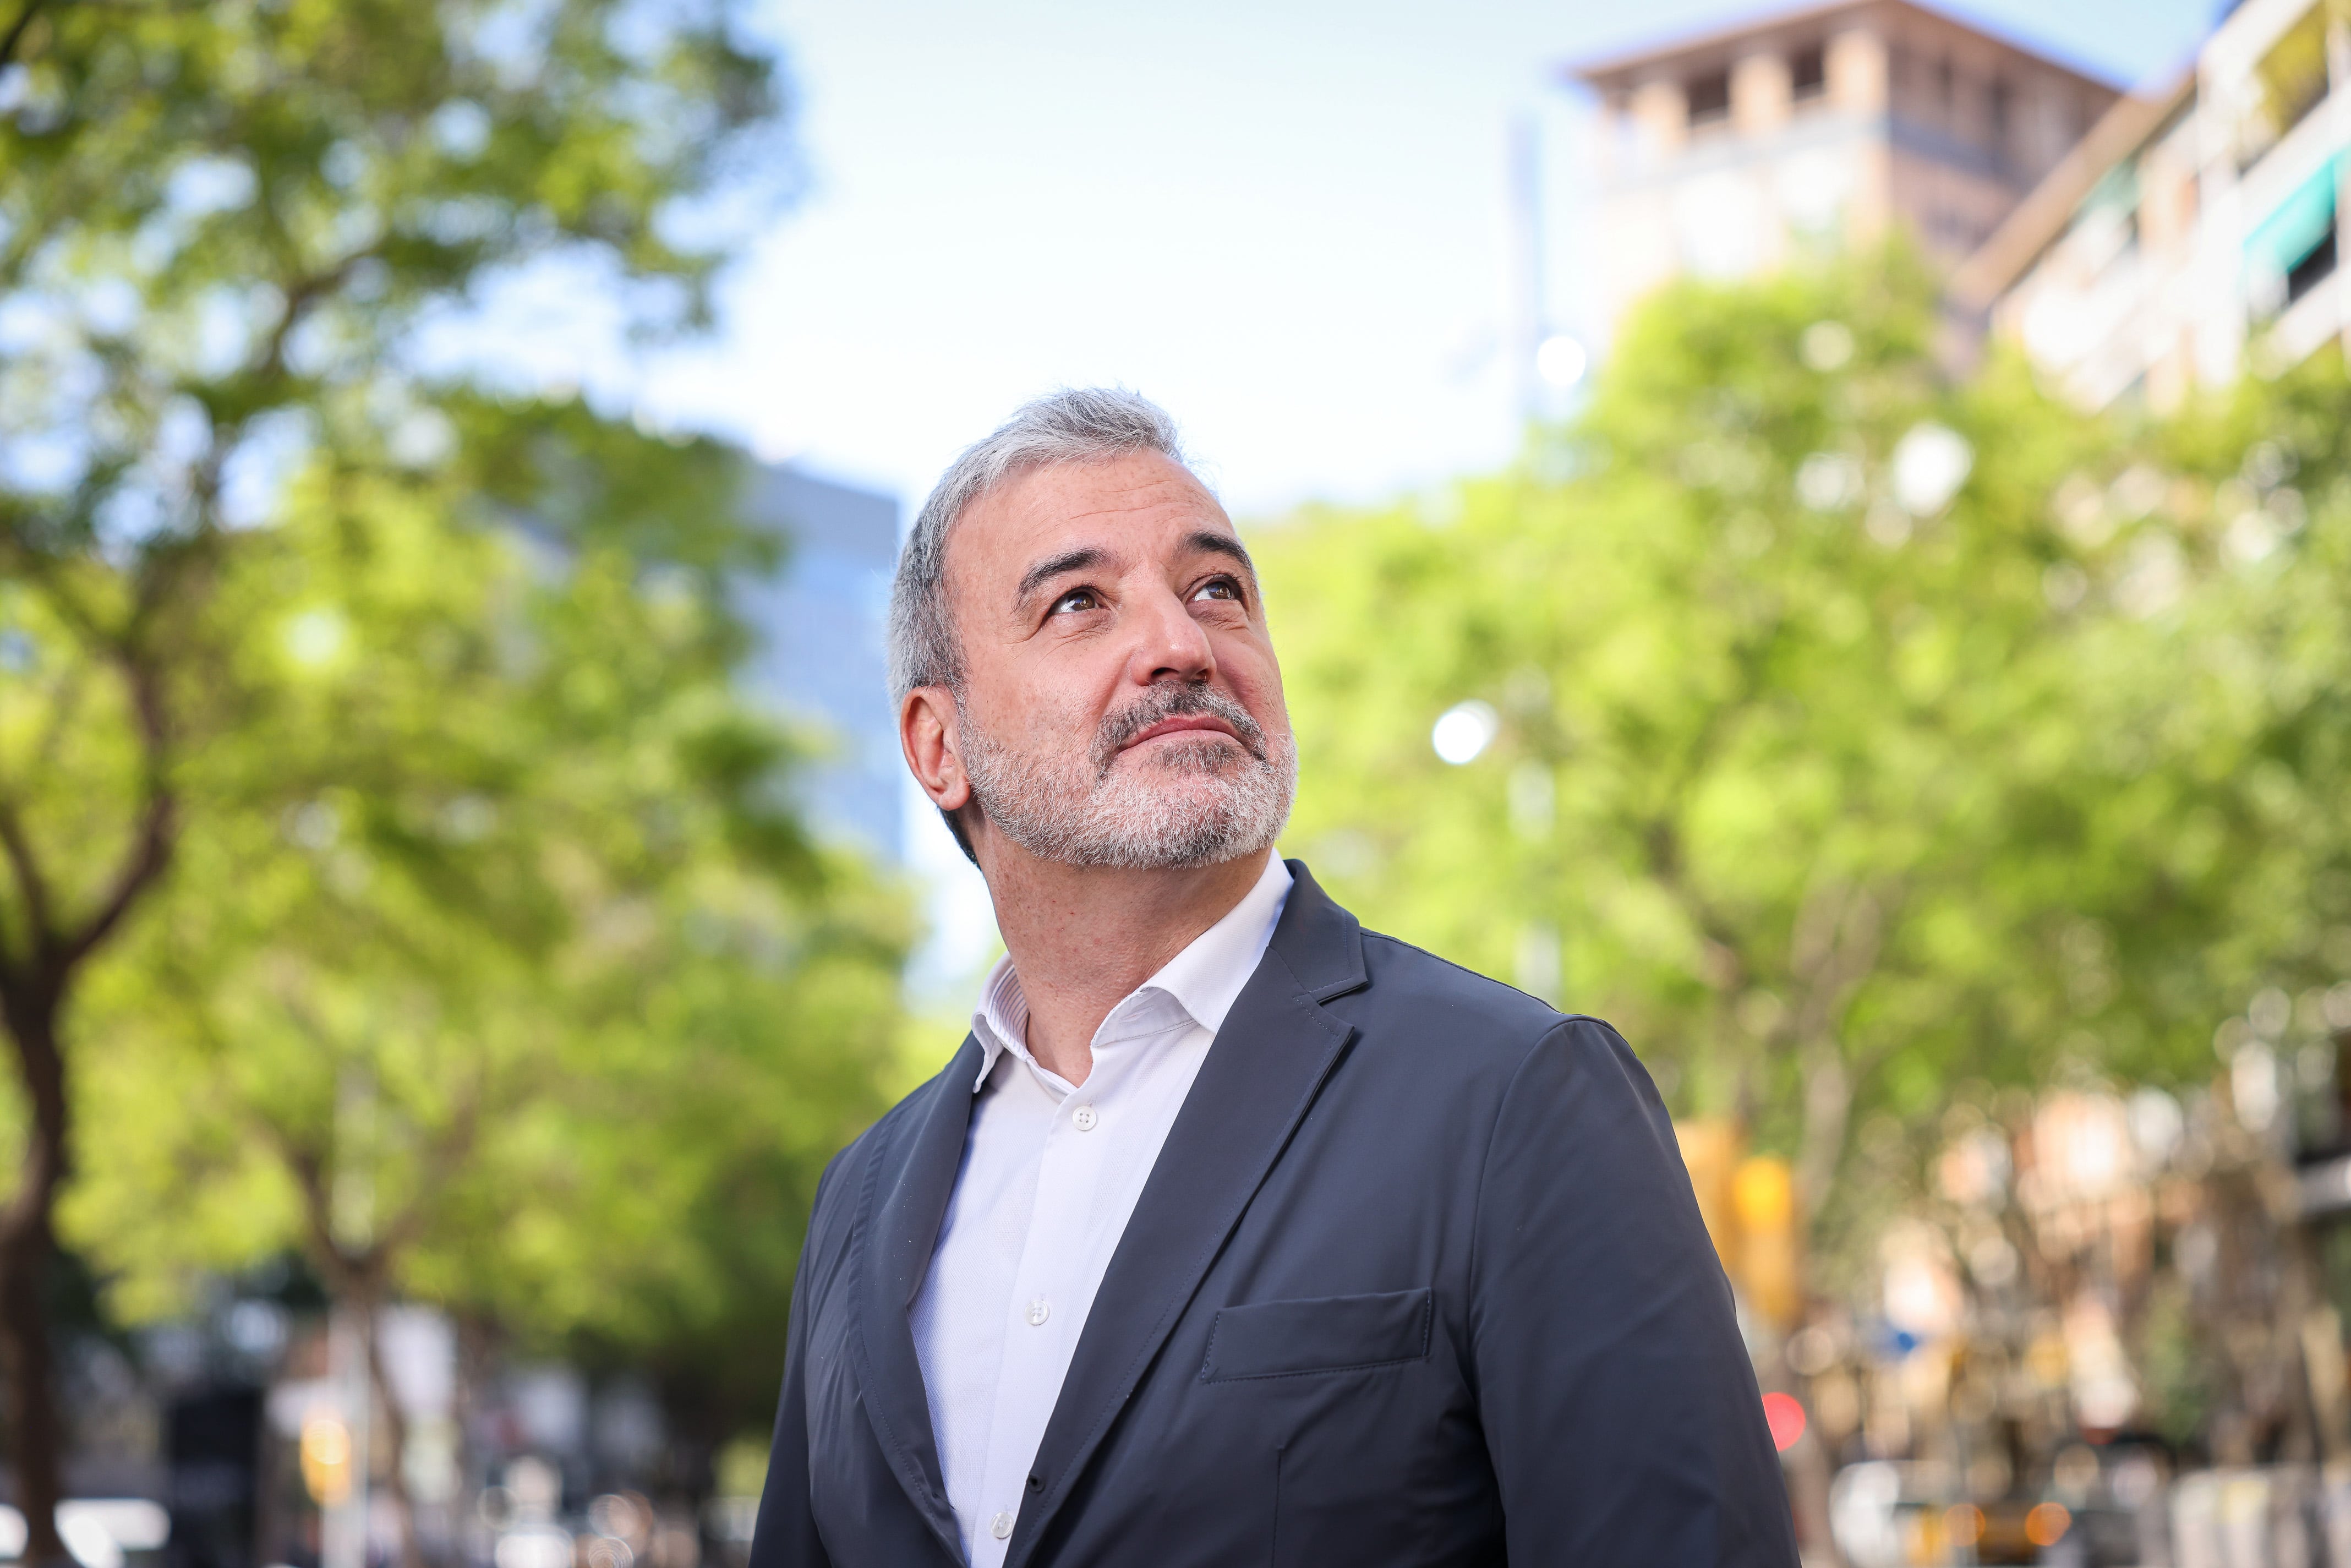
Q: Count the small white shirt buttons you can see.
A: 3